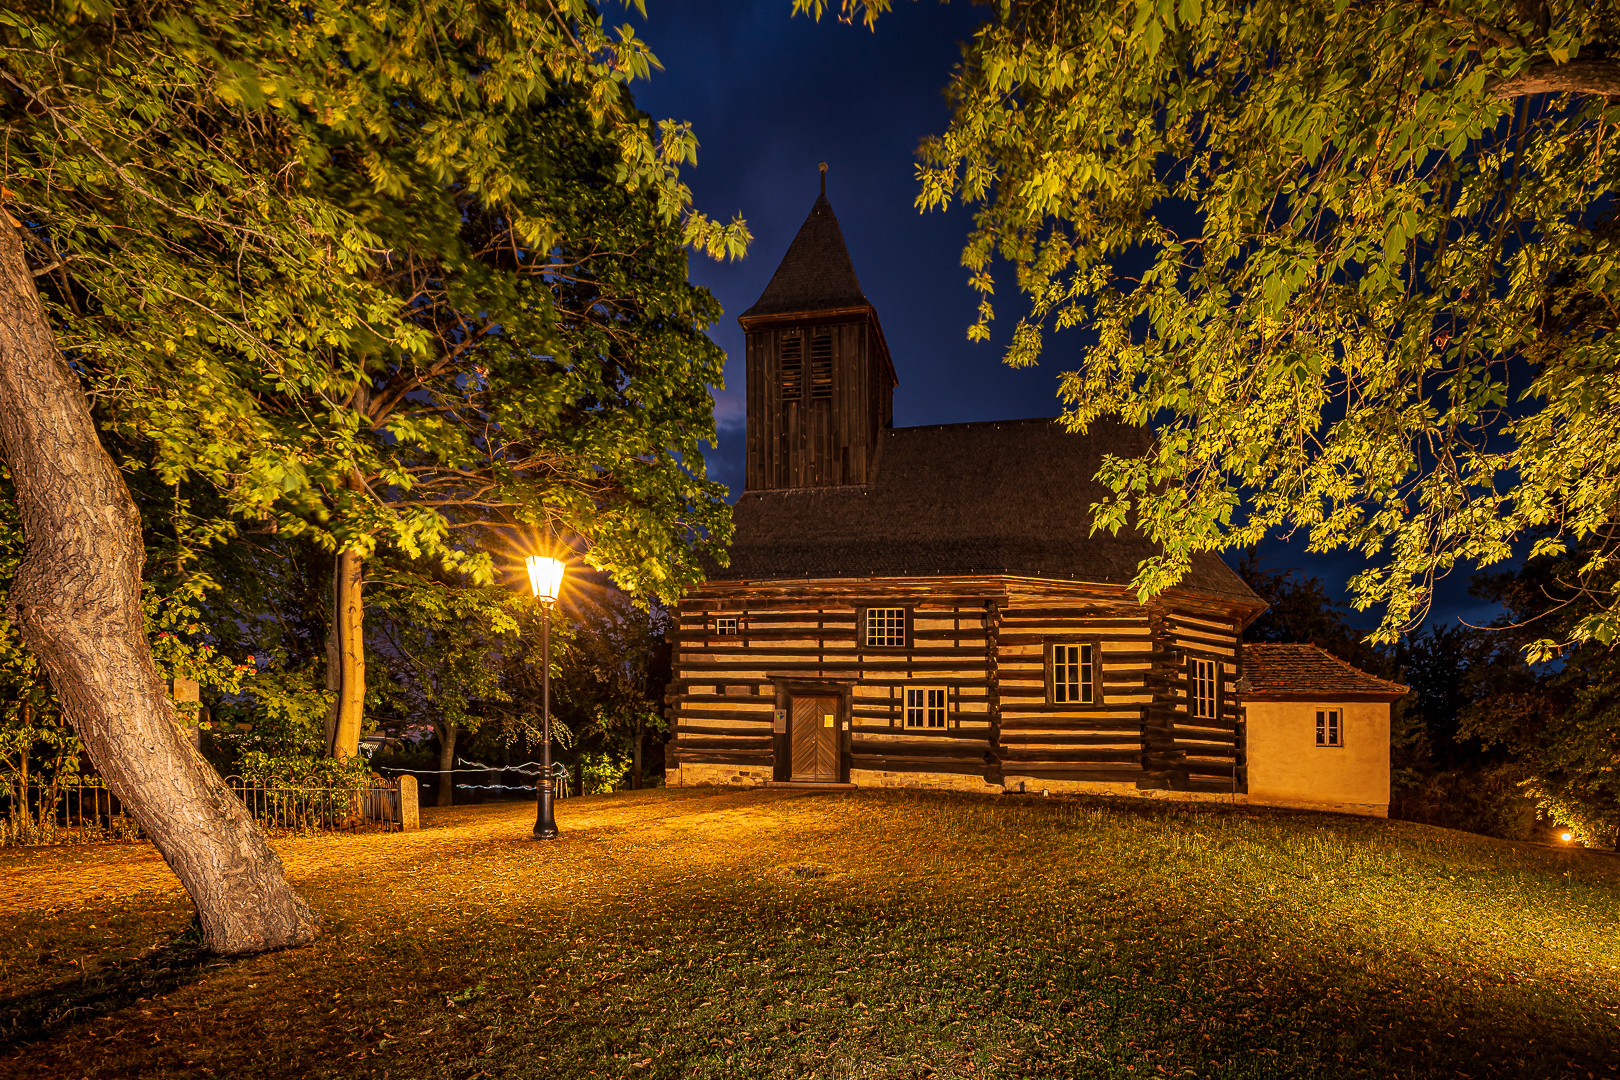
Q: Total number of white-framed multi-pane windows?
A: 6